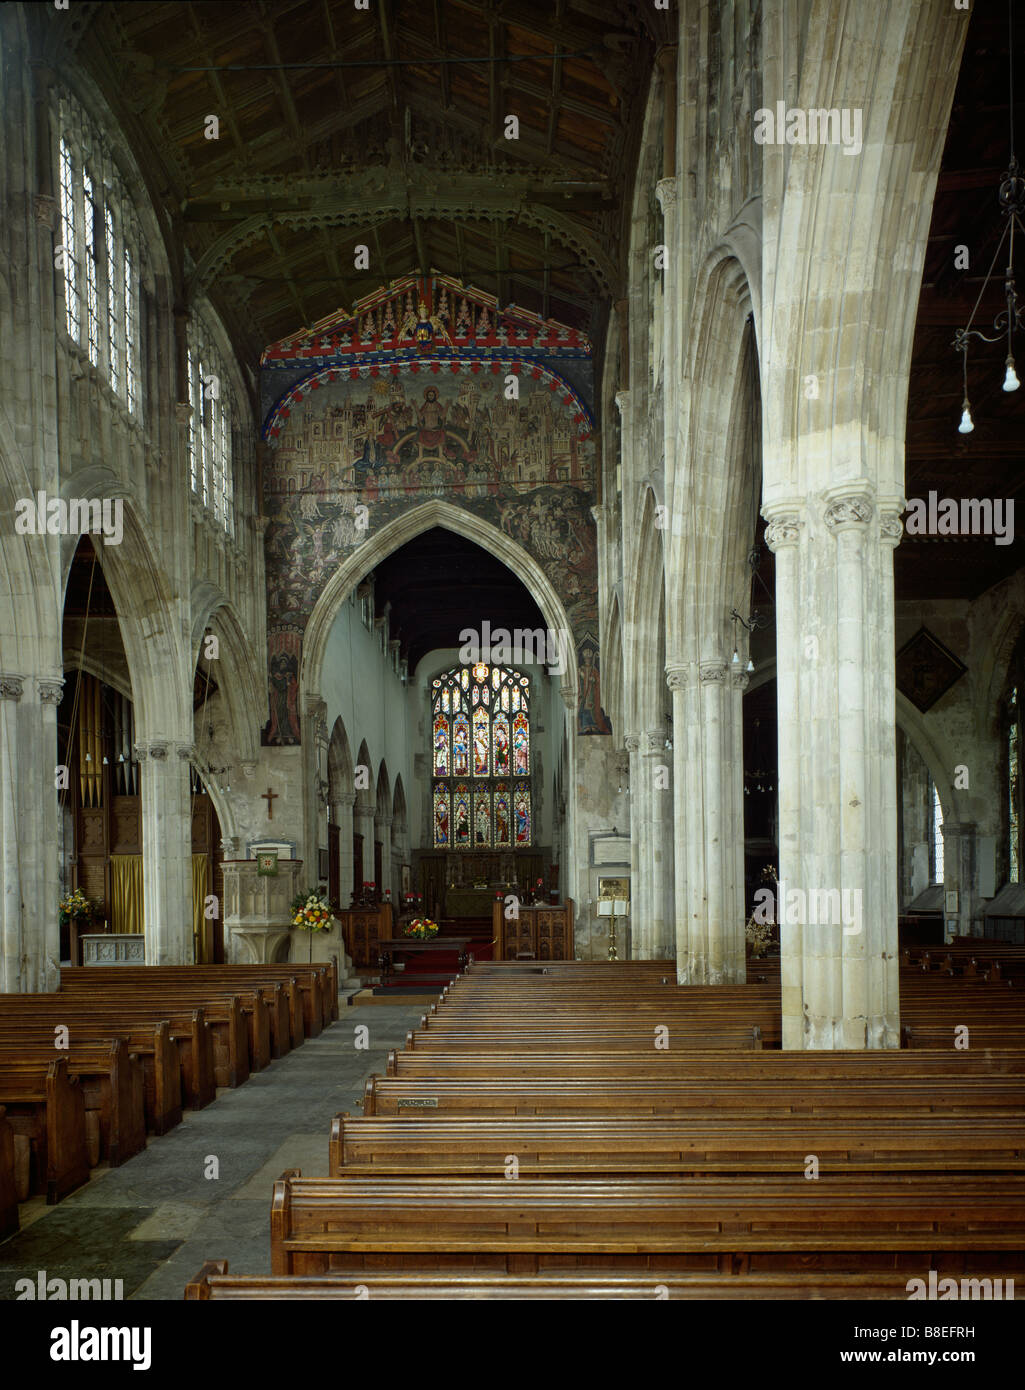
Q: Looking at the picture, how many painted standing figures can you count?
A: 2